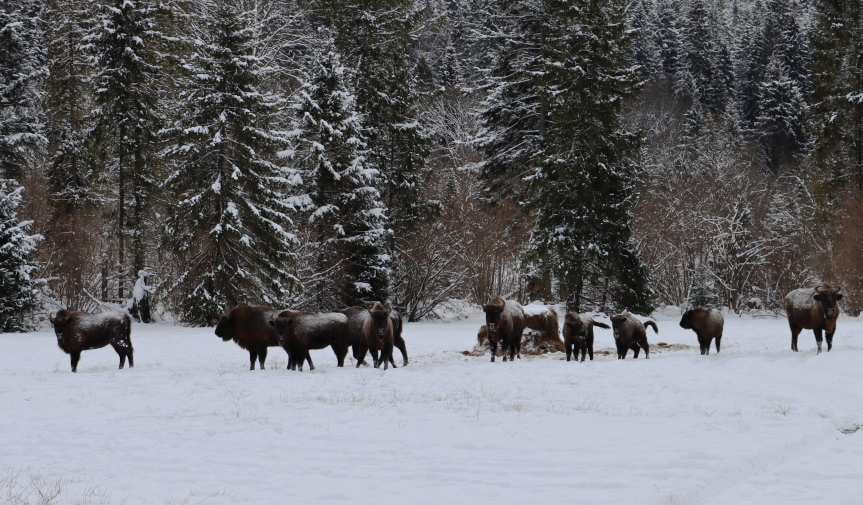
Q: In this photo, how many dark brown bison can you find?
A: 10